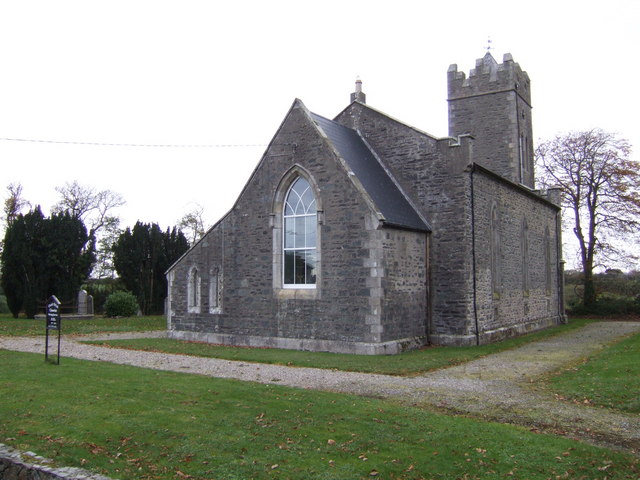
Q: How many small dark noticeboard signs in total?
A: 1